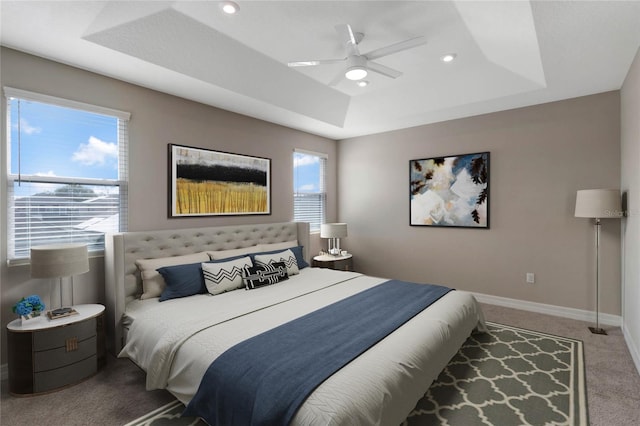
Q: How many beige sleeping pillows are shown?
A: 3